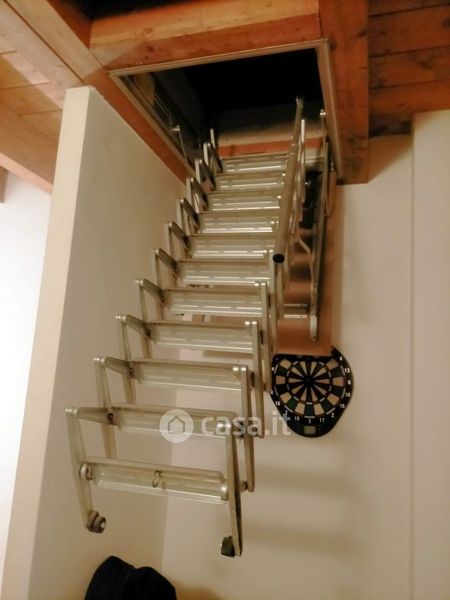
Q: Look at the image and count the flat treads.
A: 11